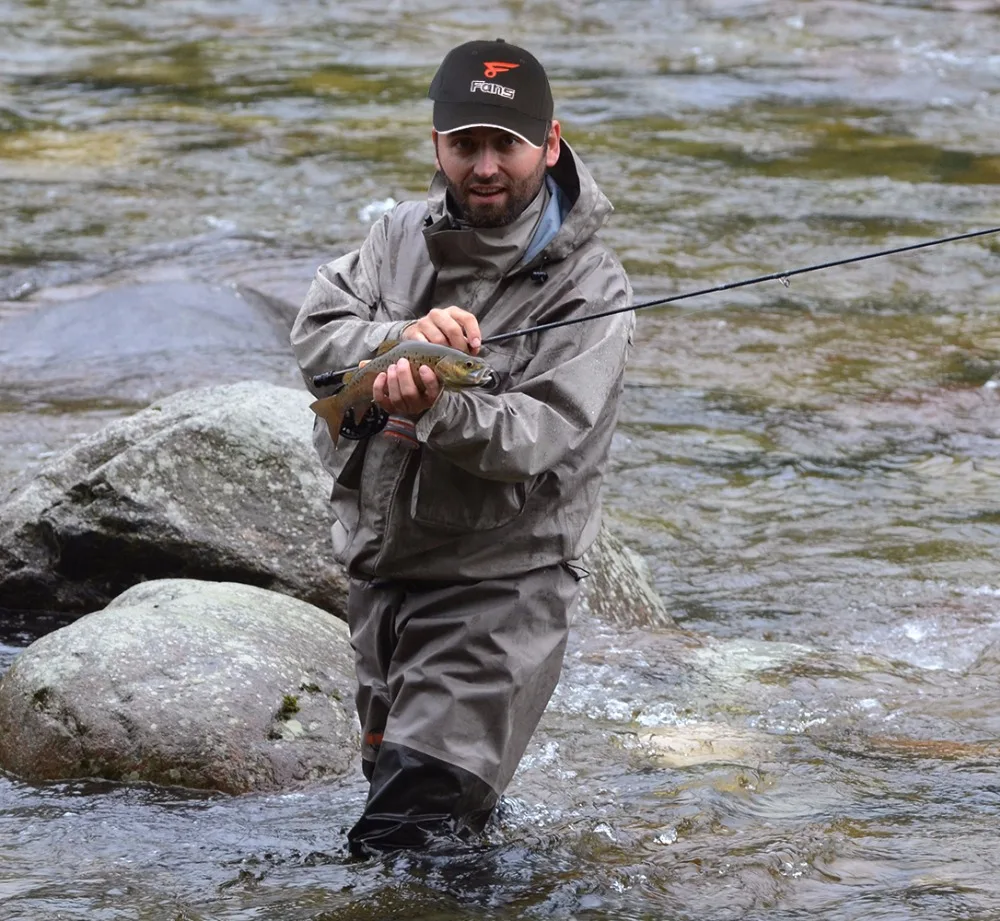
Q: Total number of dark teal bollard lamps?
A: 0